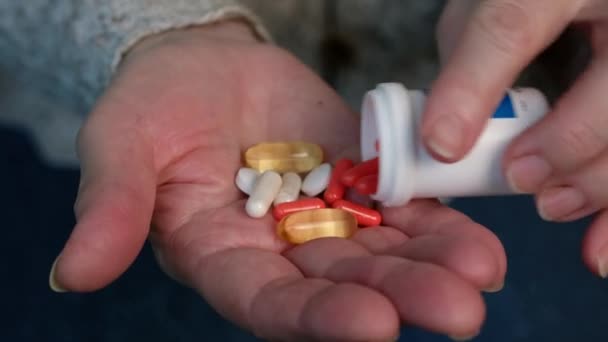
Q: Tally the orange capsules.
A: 2